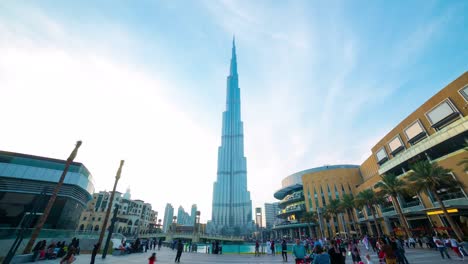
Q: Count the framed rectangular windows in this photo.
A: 5